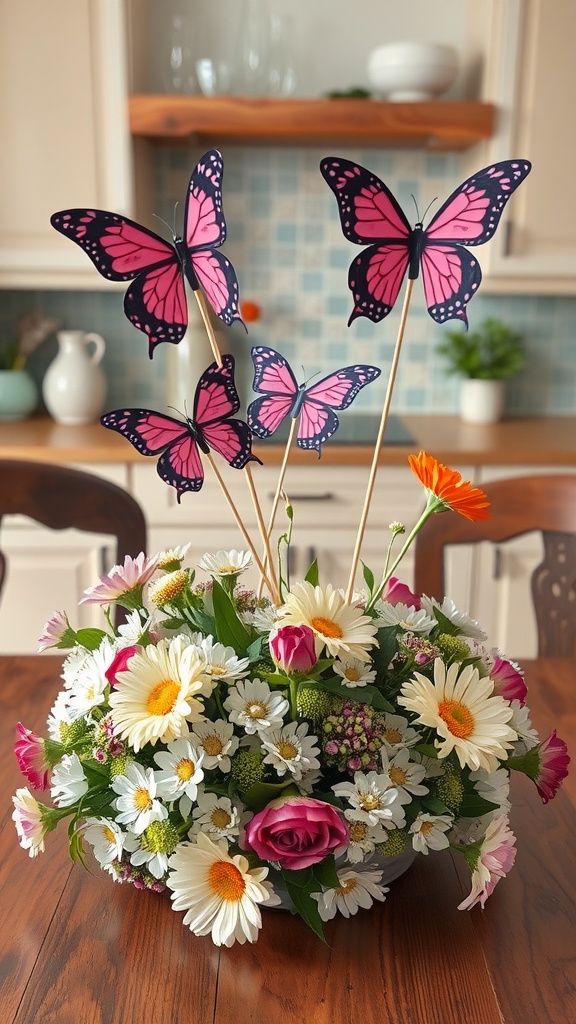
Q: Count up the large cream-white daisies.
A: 4